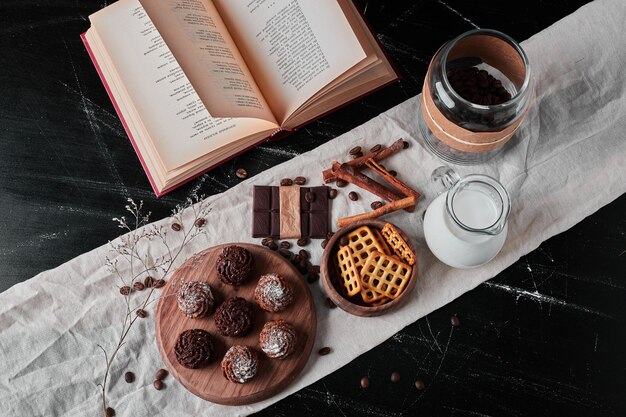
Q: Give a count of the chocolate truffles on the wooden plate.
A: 7